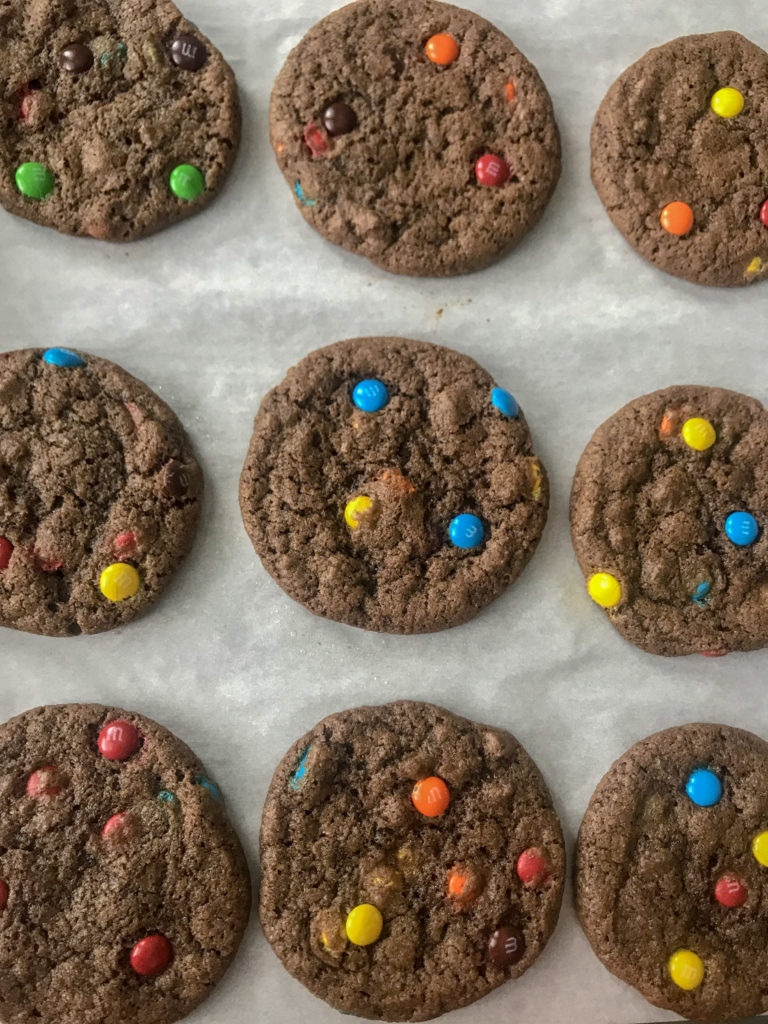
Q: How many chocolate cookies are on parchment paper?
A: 9